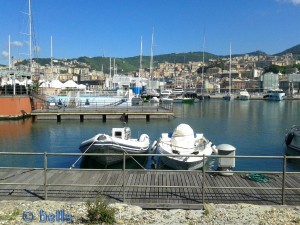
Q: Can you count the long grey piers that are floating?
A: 2